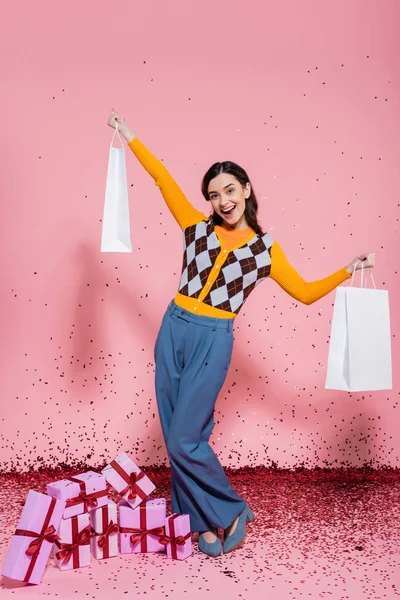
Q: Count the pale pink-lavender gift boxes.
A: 7